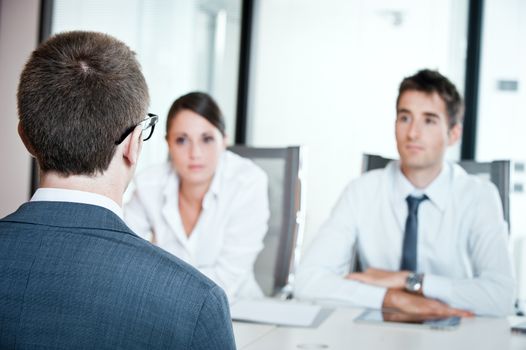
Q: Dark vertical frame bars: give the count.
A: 3